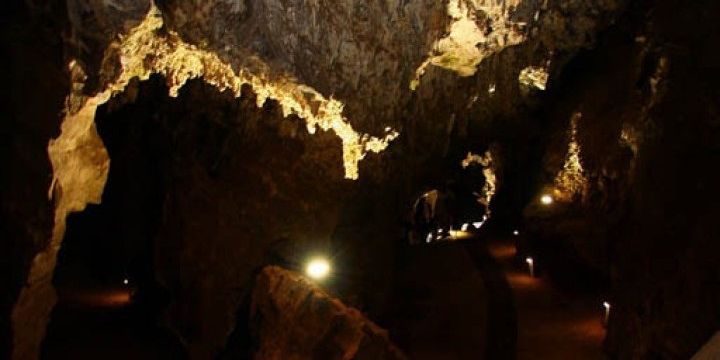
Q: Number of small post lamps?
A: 4